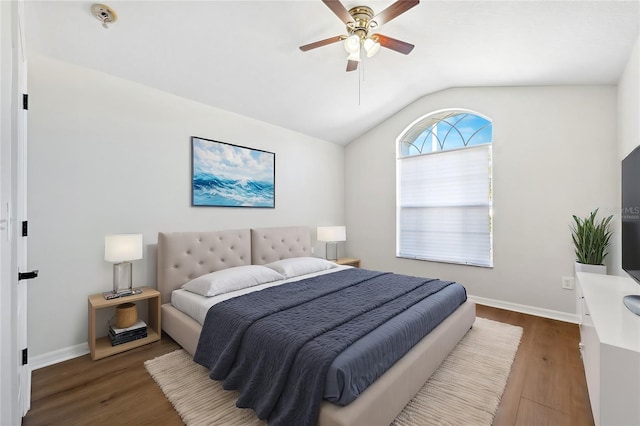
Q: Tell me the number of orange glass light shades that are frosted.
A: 0